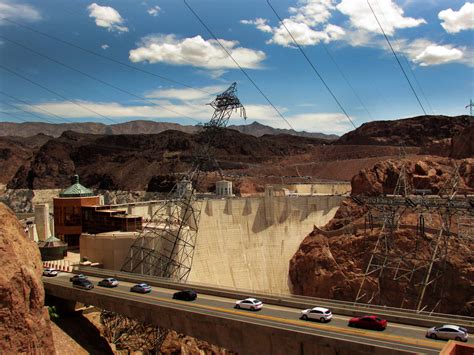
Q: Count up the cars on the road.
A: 10